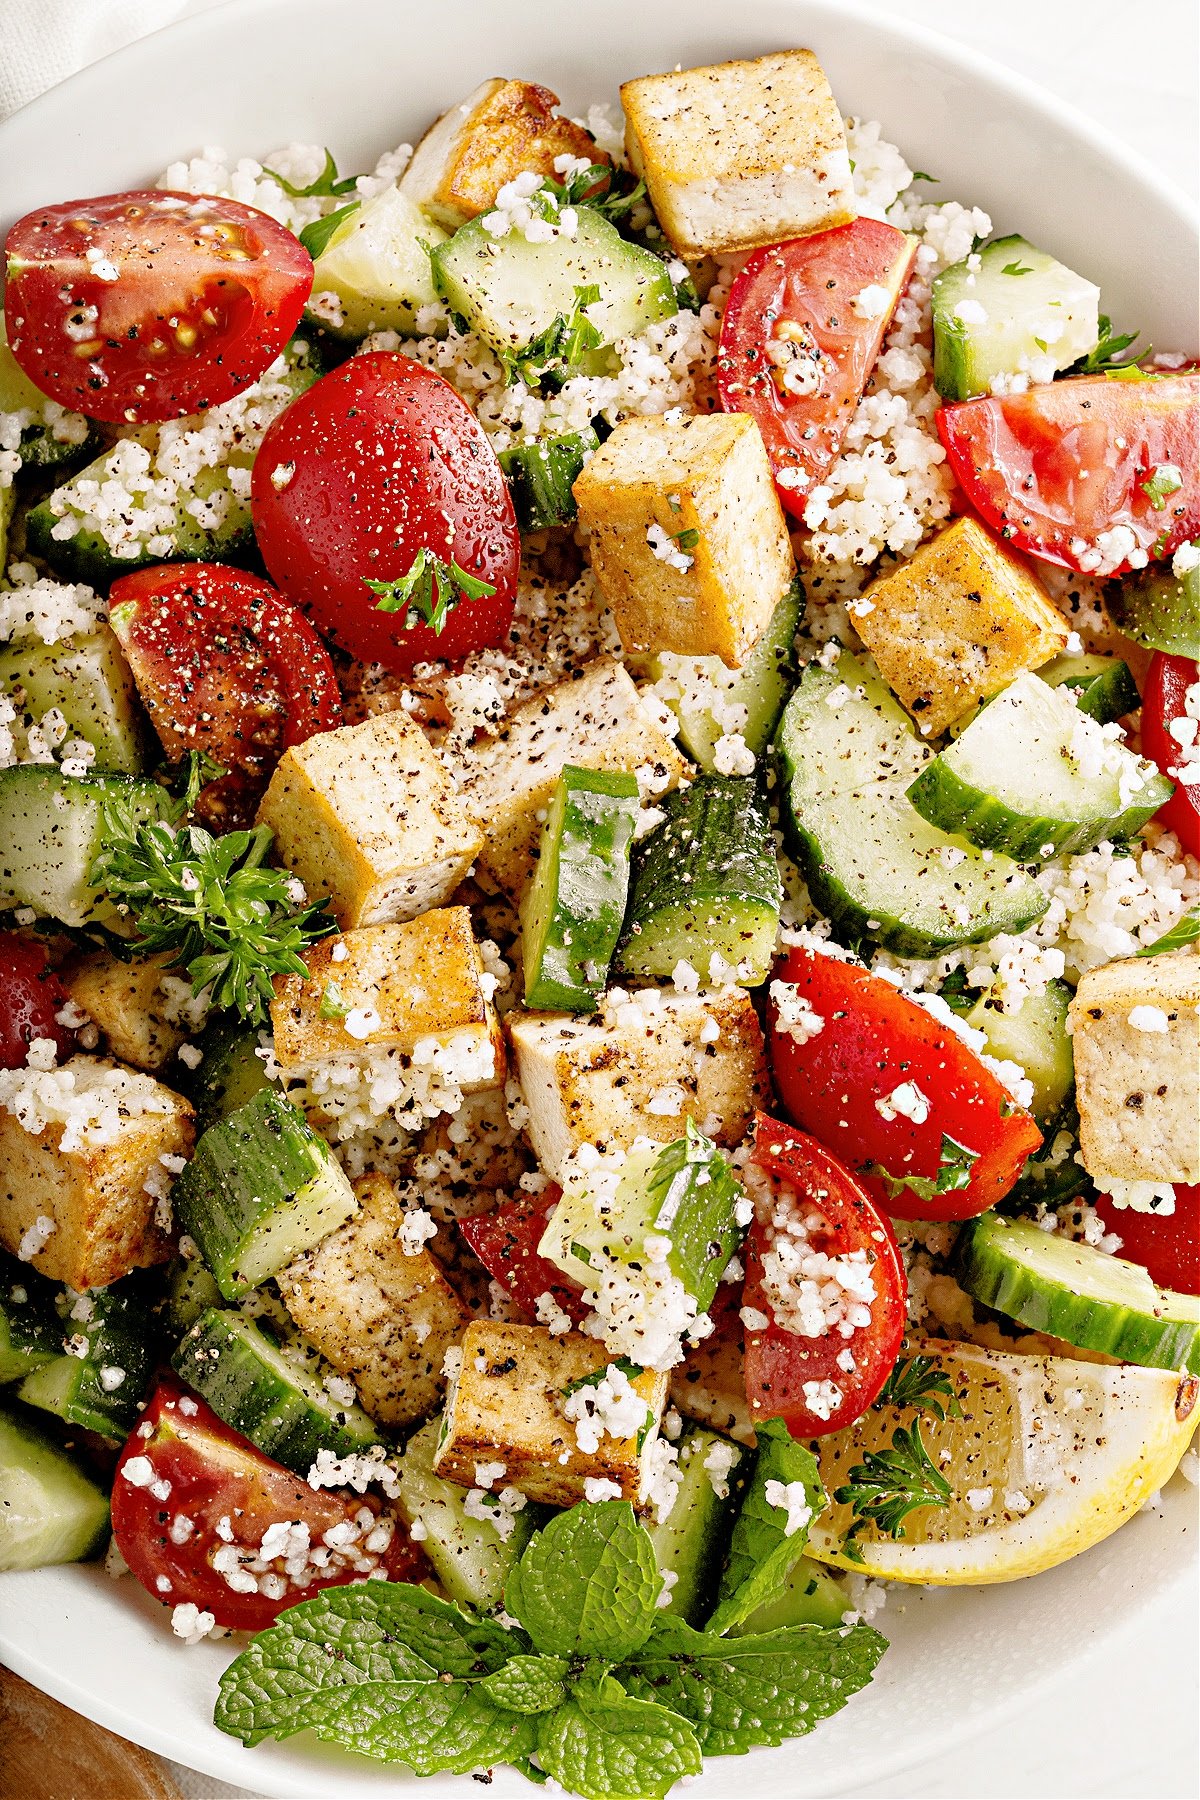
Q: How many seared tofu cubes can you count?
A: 13